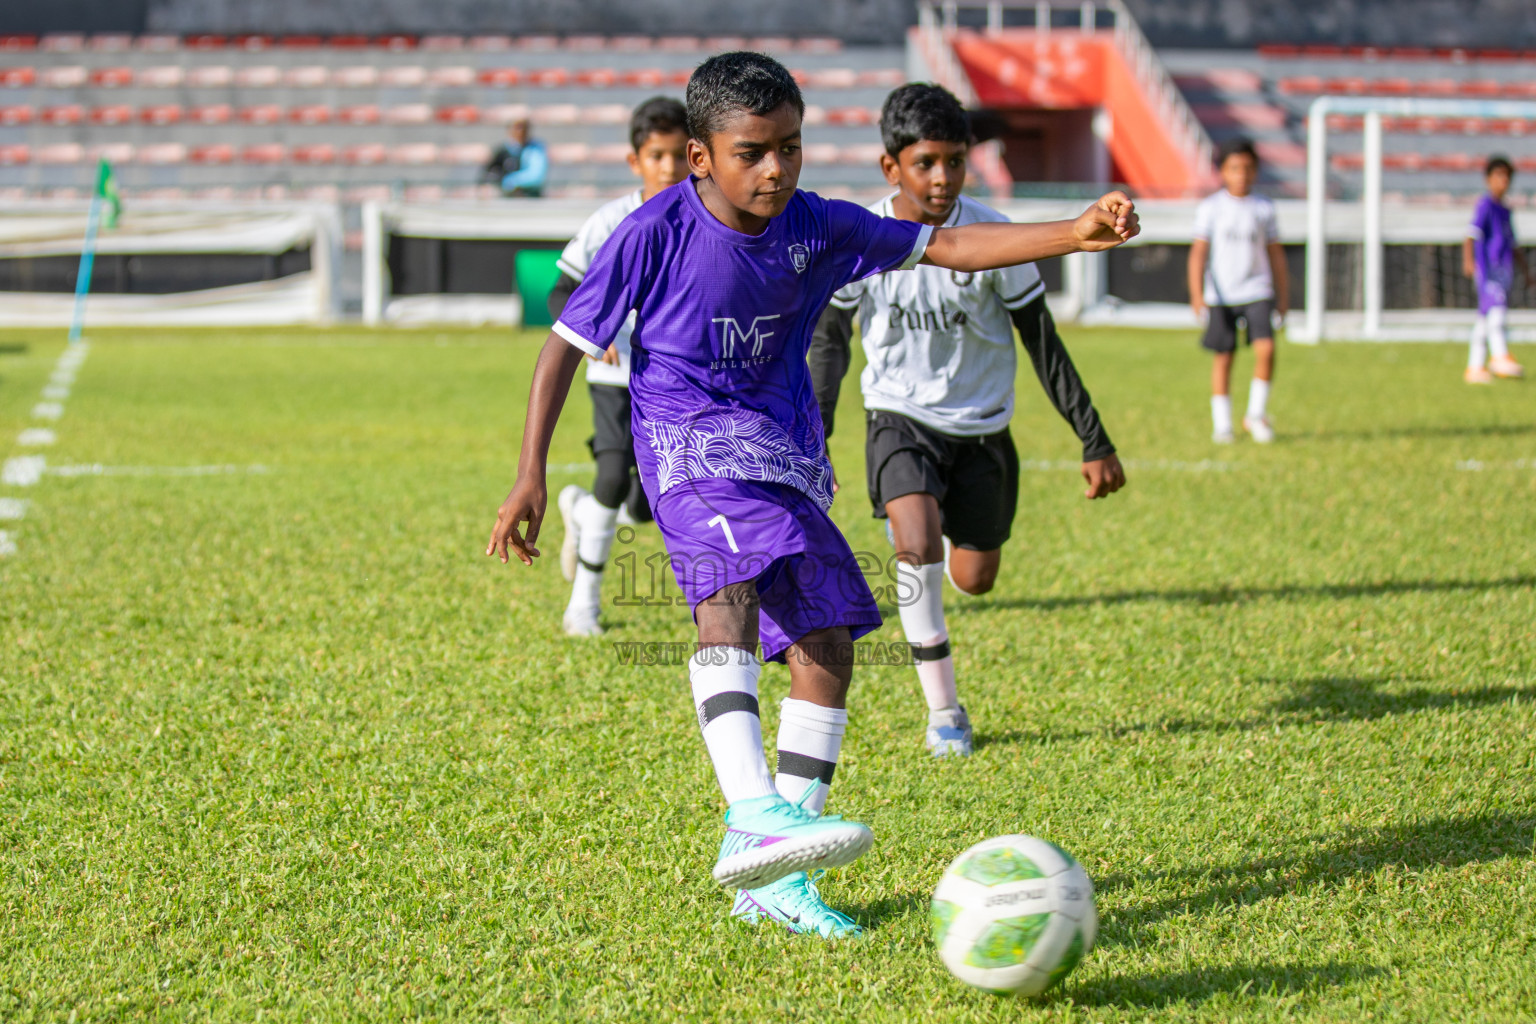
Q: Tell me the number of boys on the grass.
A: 5